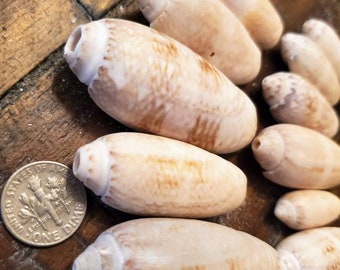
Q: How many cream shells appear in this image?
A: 11